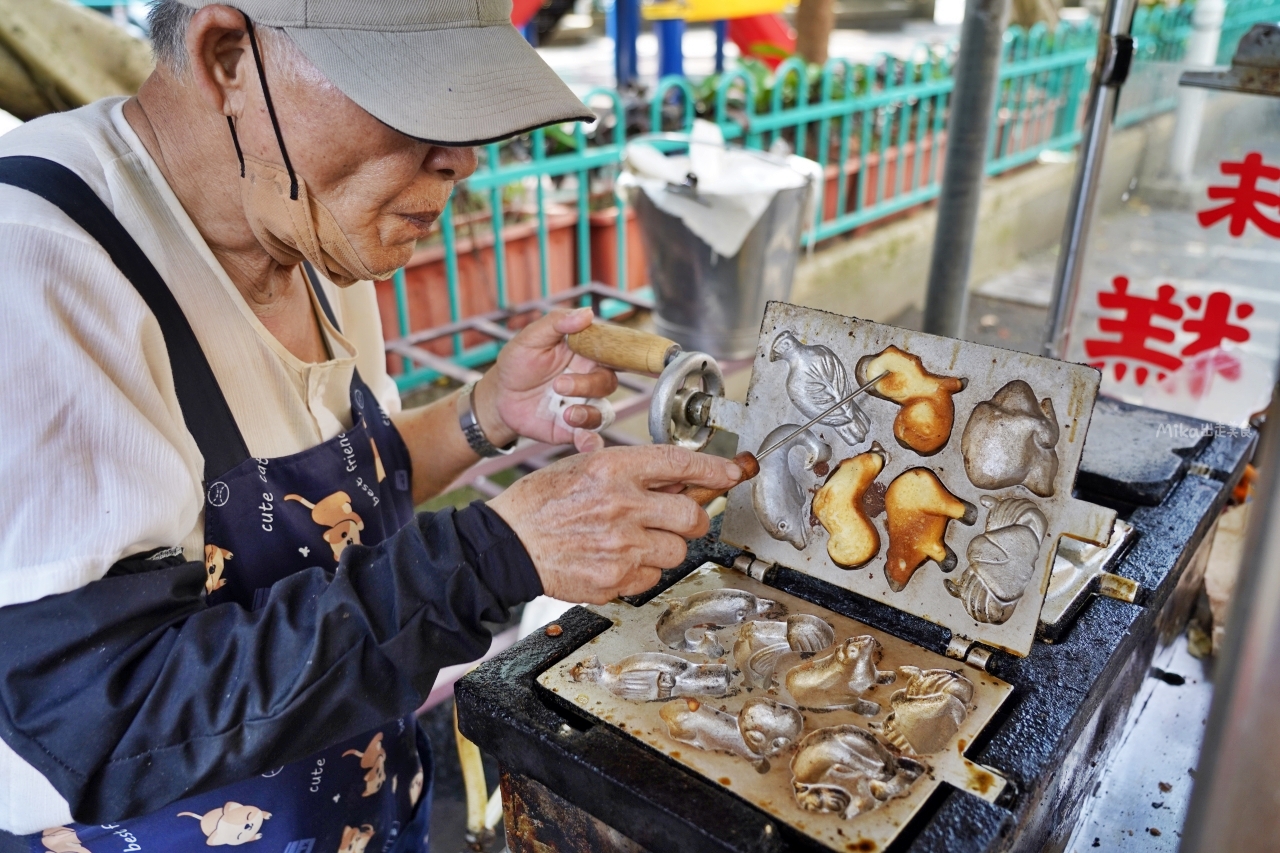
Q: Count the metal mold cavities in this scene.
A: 14